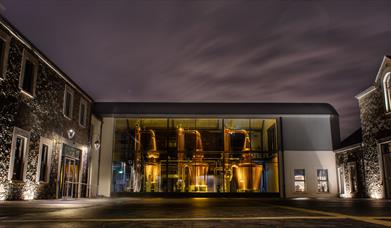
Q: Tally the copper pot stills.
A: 3